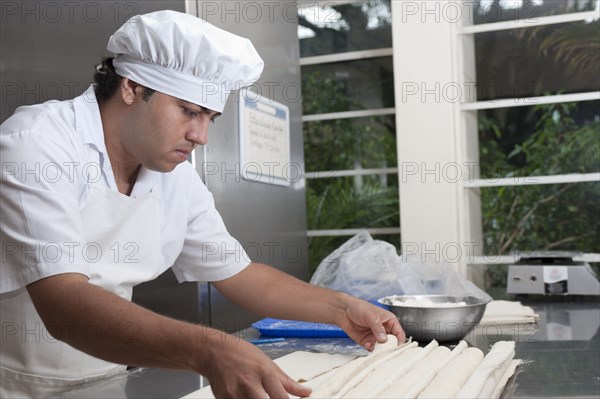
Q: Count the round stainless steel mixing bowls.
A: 1